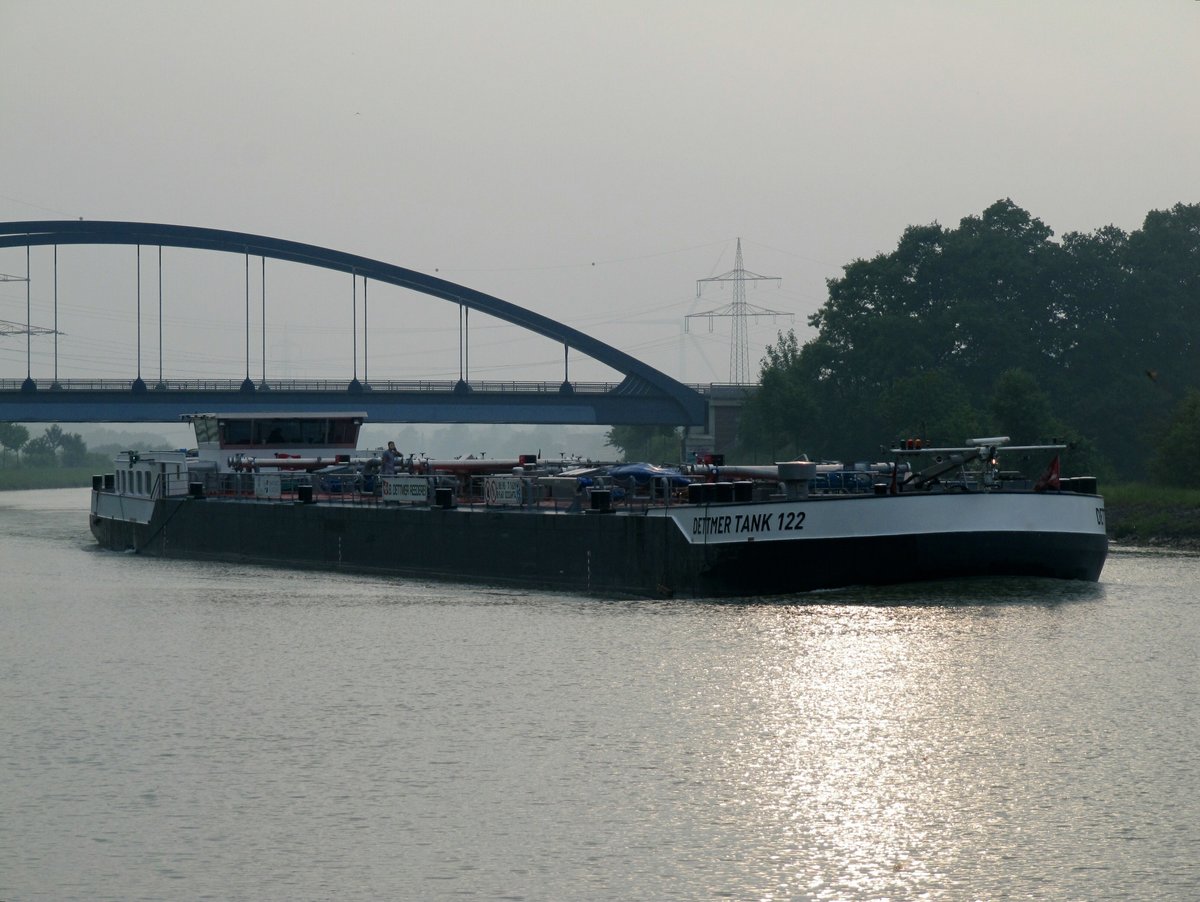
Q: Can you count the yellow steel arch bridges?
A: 0